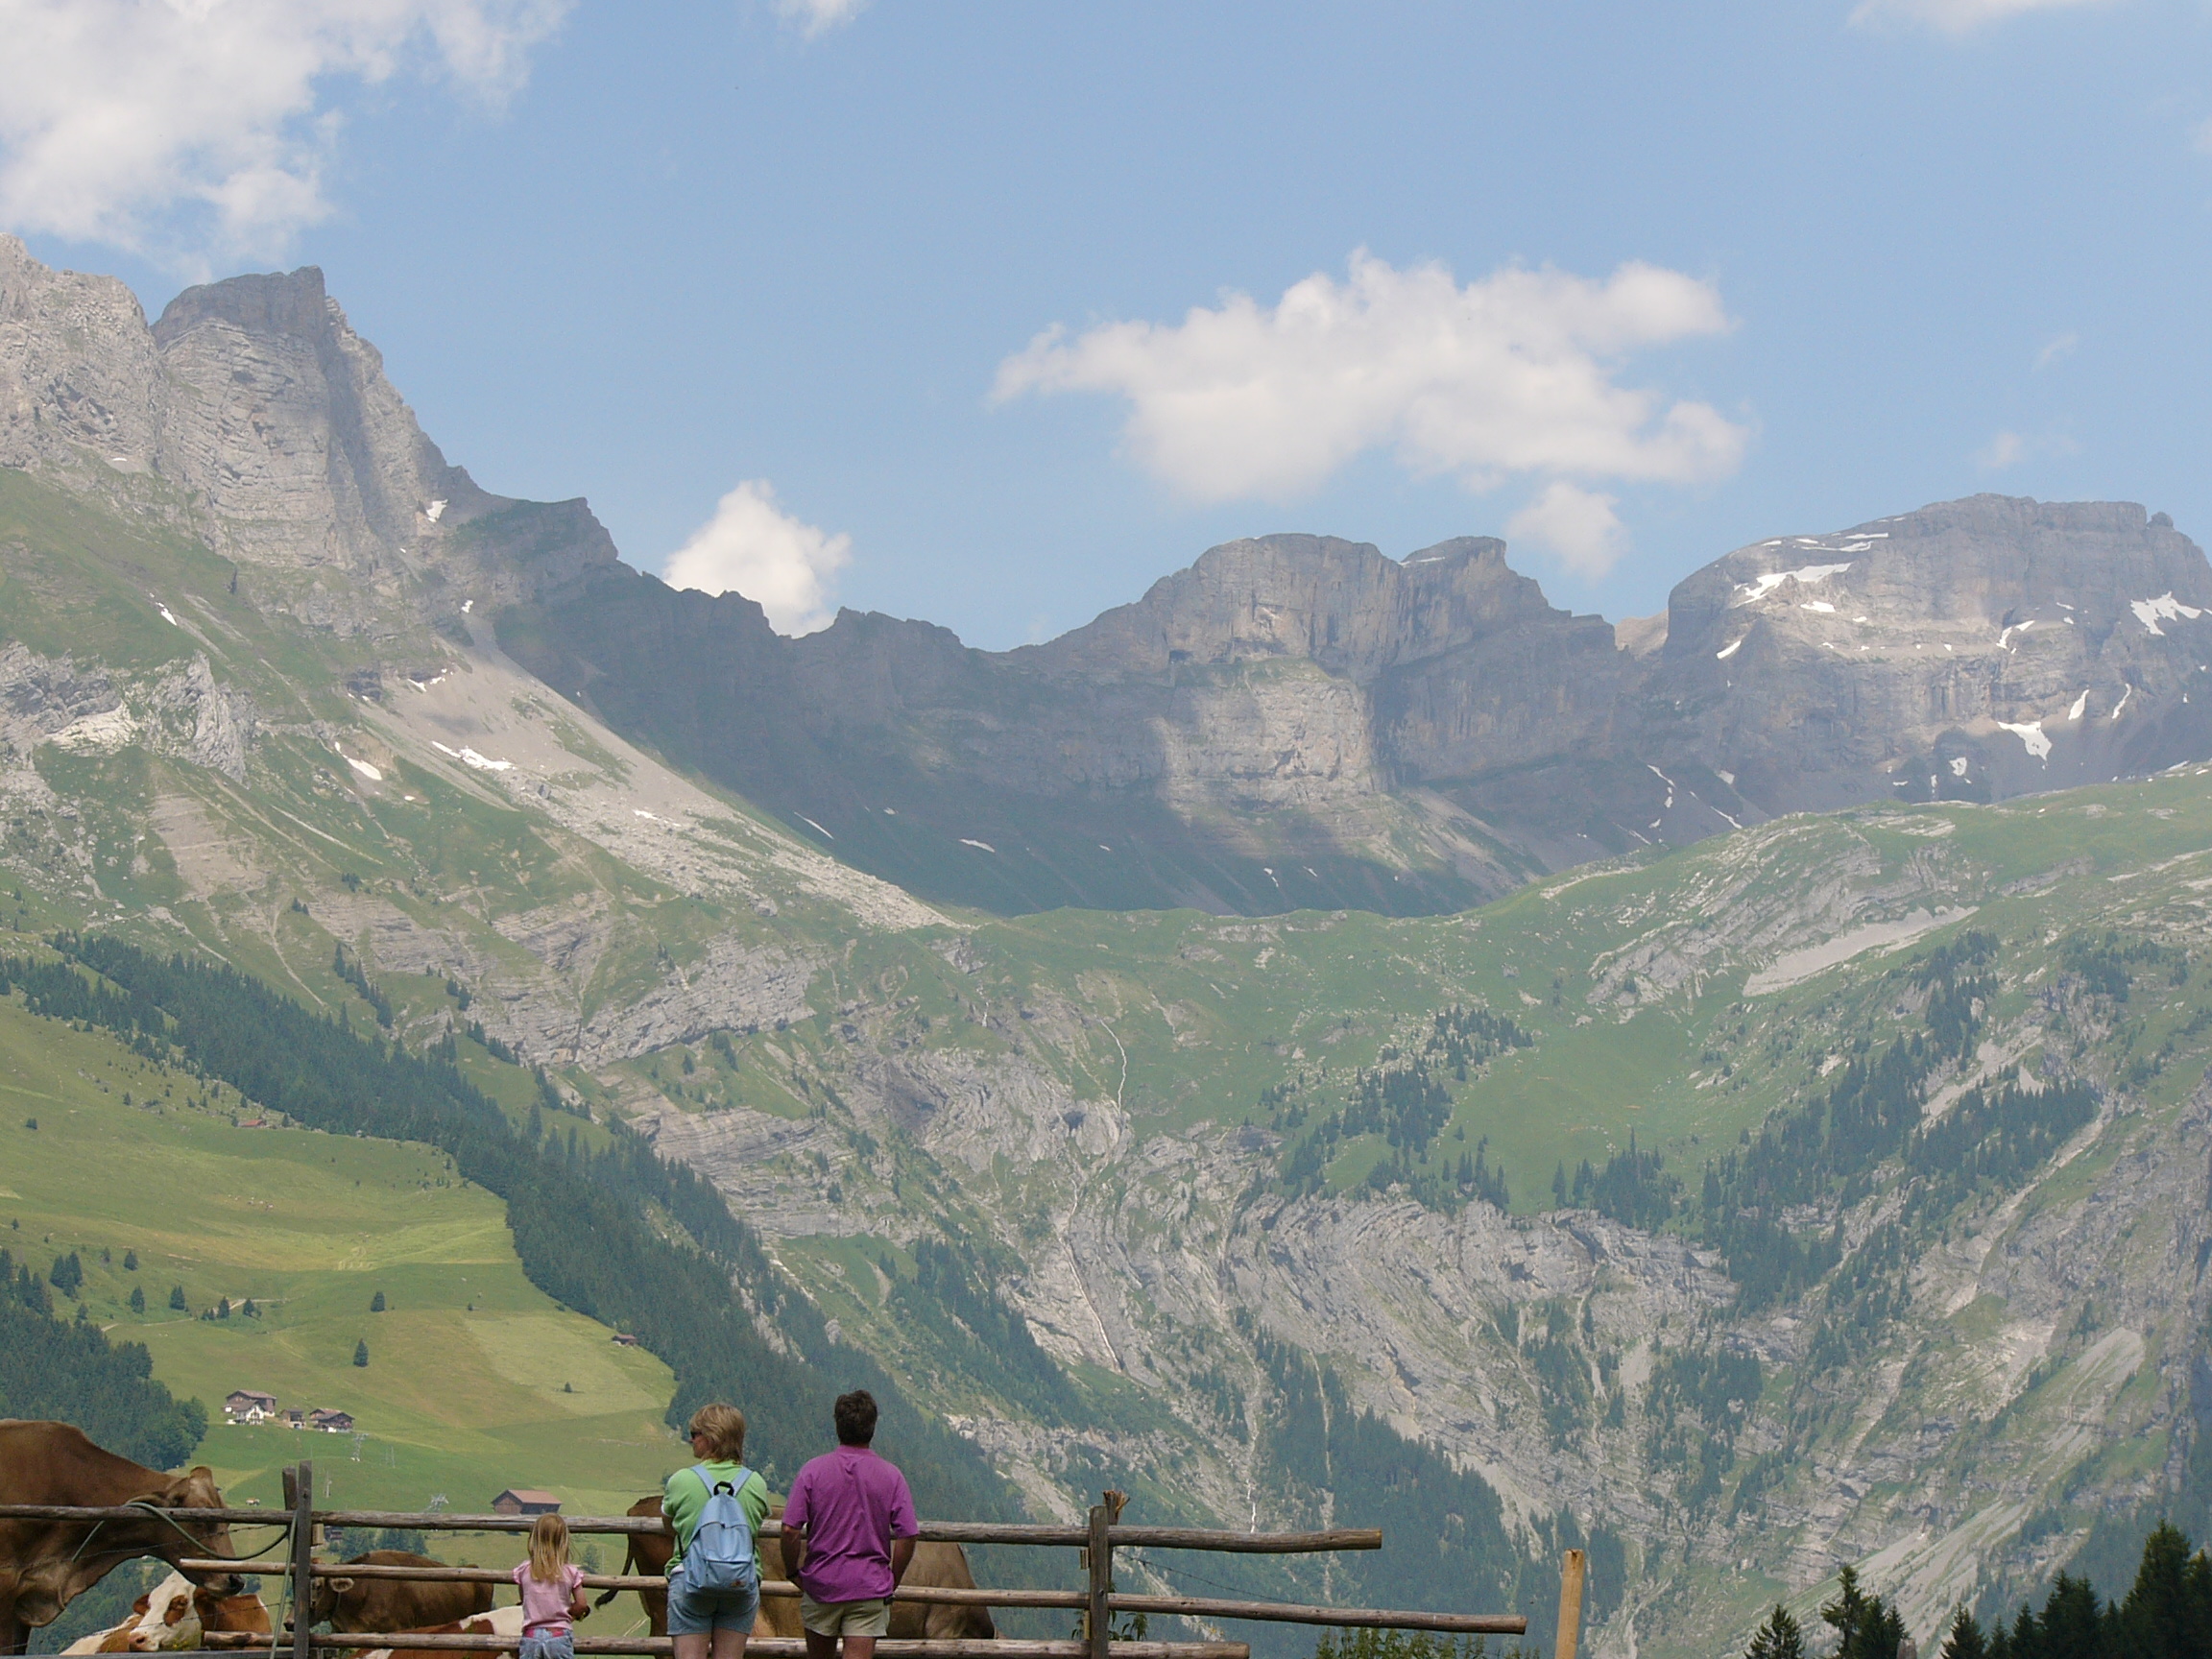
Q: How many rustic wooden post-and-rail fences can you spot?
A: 1